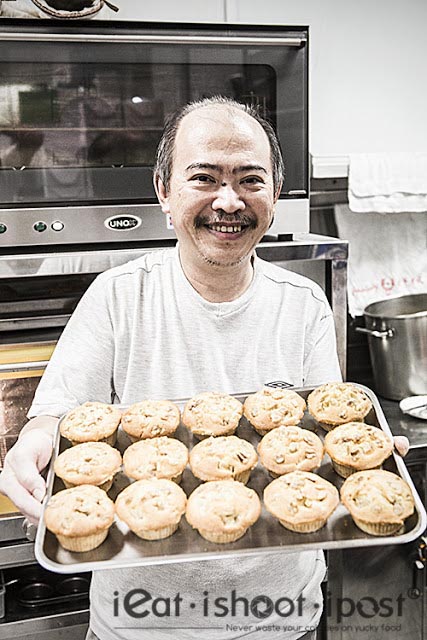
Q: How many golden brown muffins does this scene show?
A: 15